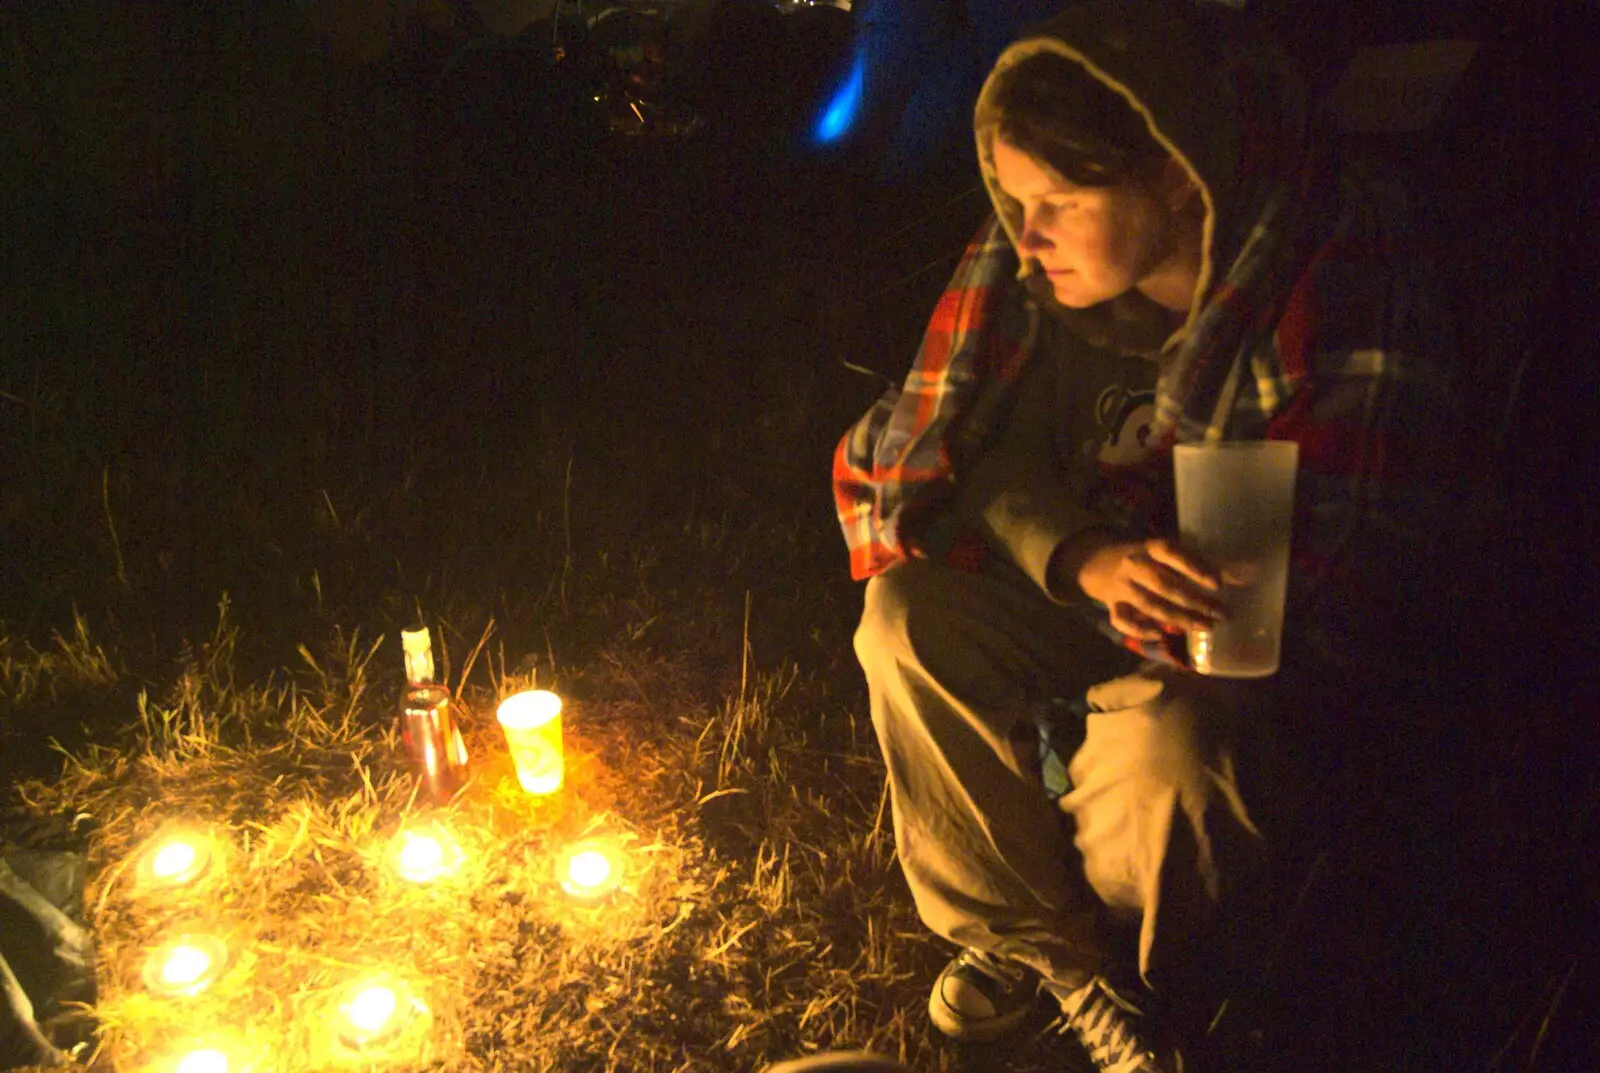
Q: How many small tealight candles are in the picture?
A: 6